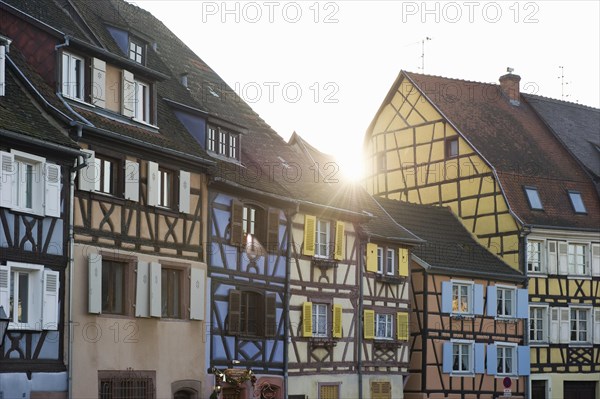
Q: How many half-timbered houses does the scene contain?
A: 7